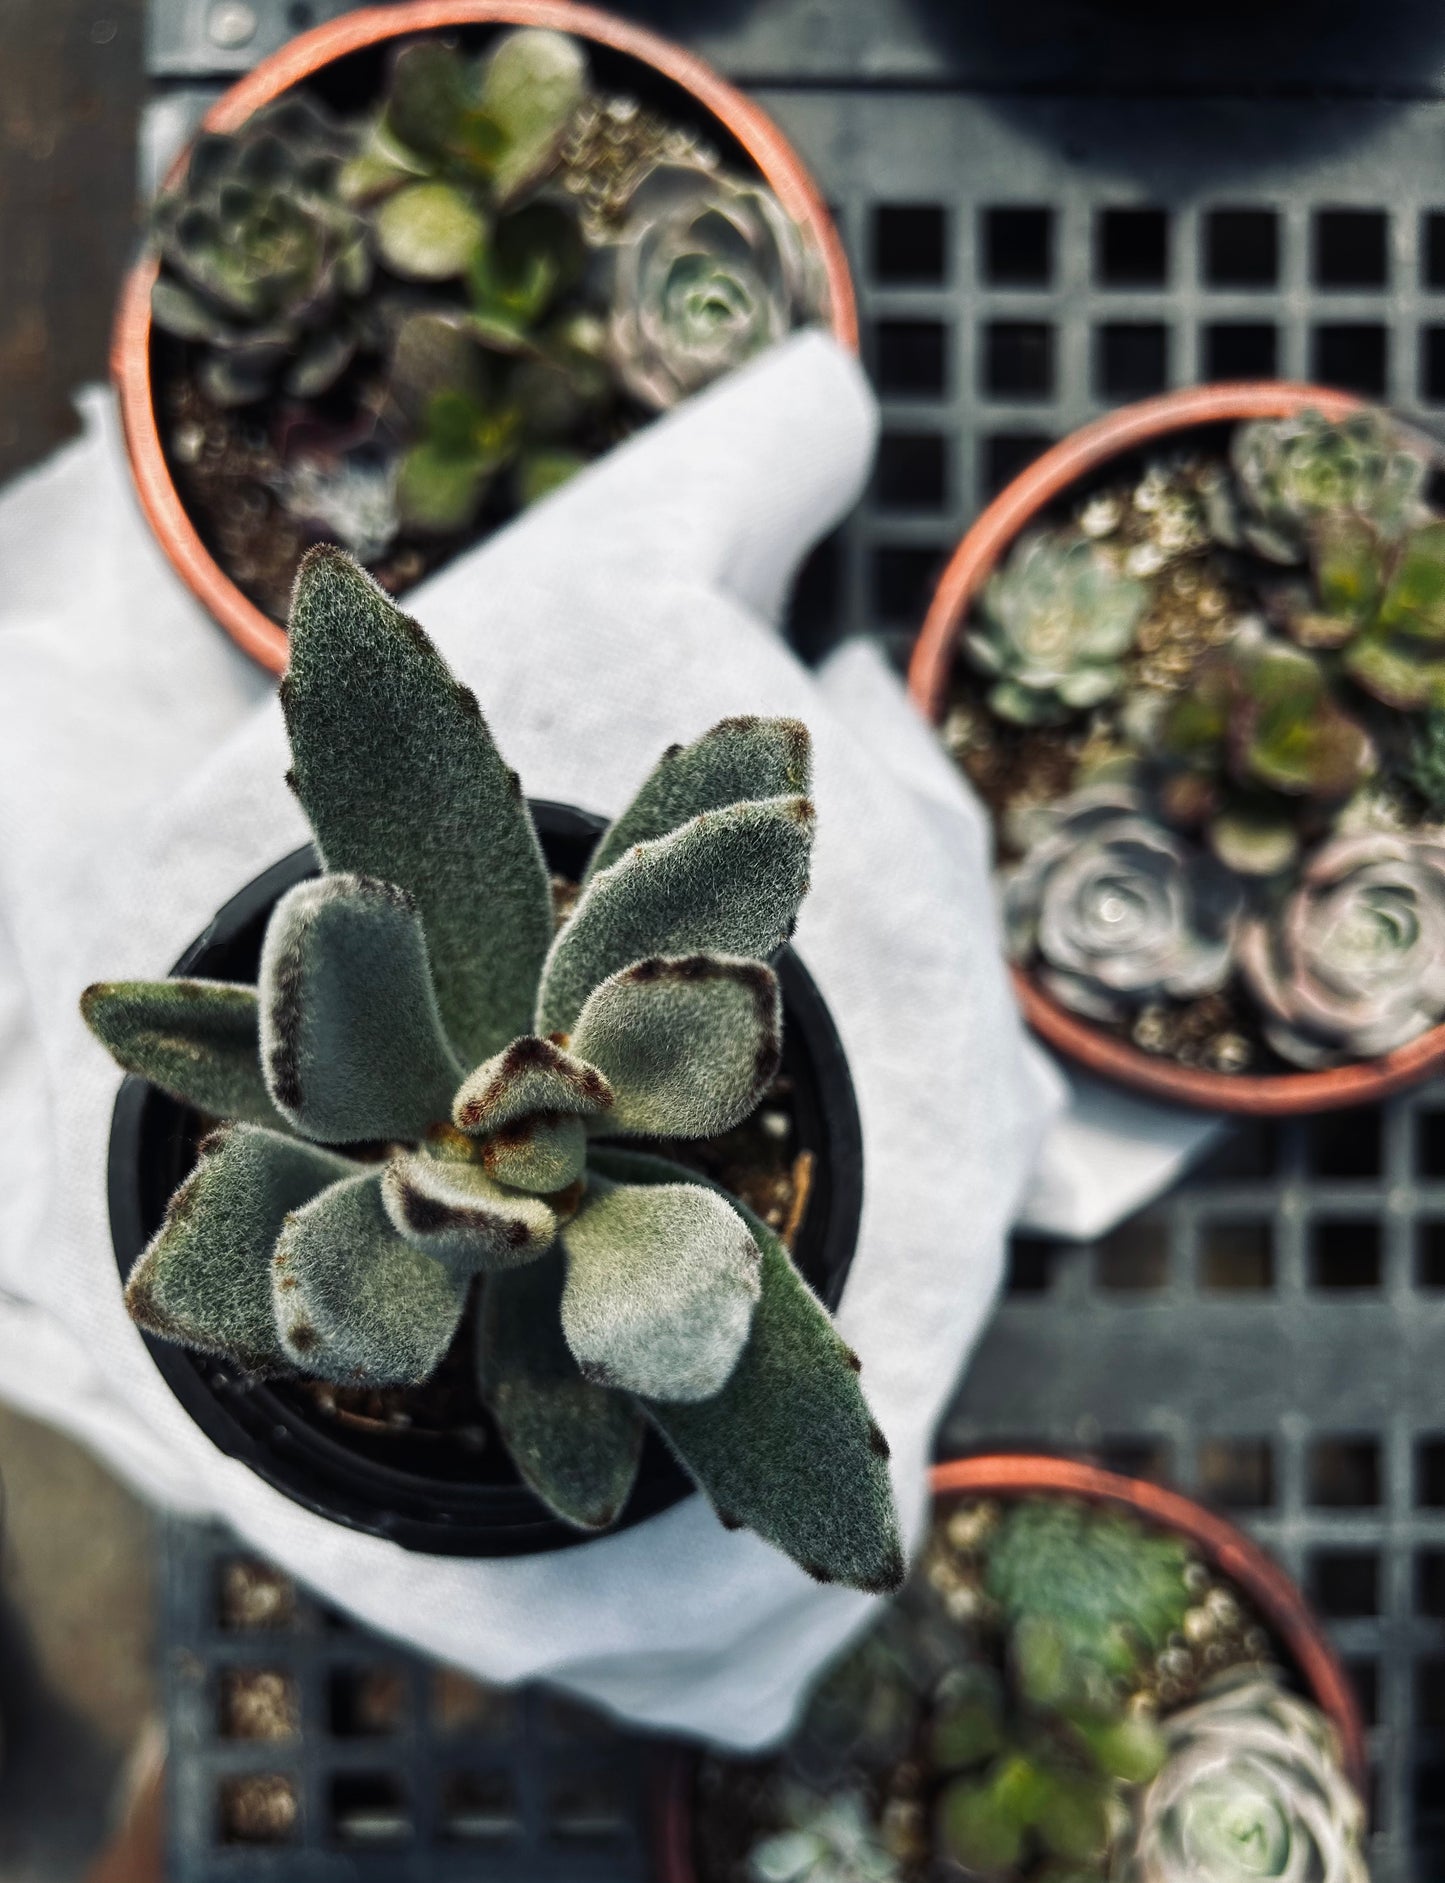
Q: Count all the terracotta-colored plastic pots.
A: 3